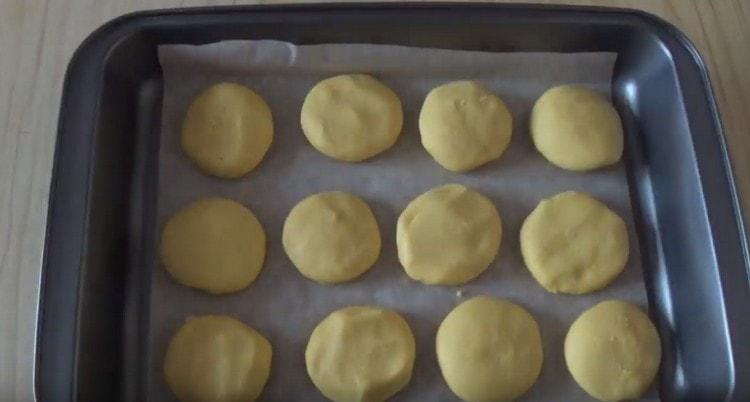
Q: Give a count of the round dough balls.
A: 12